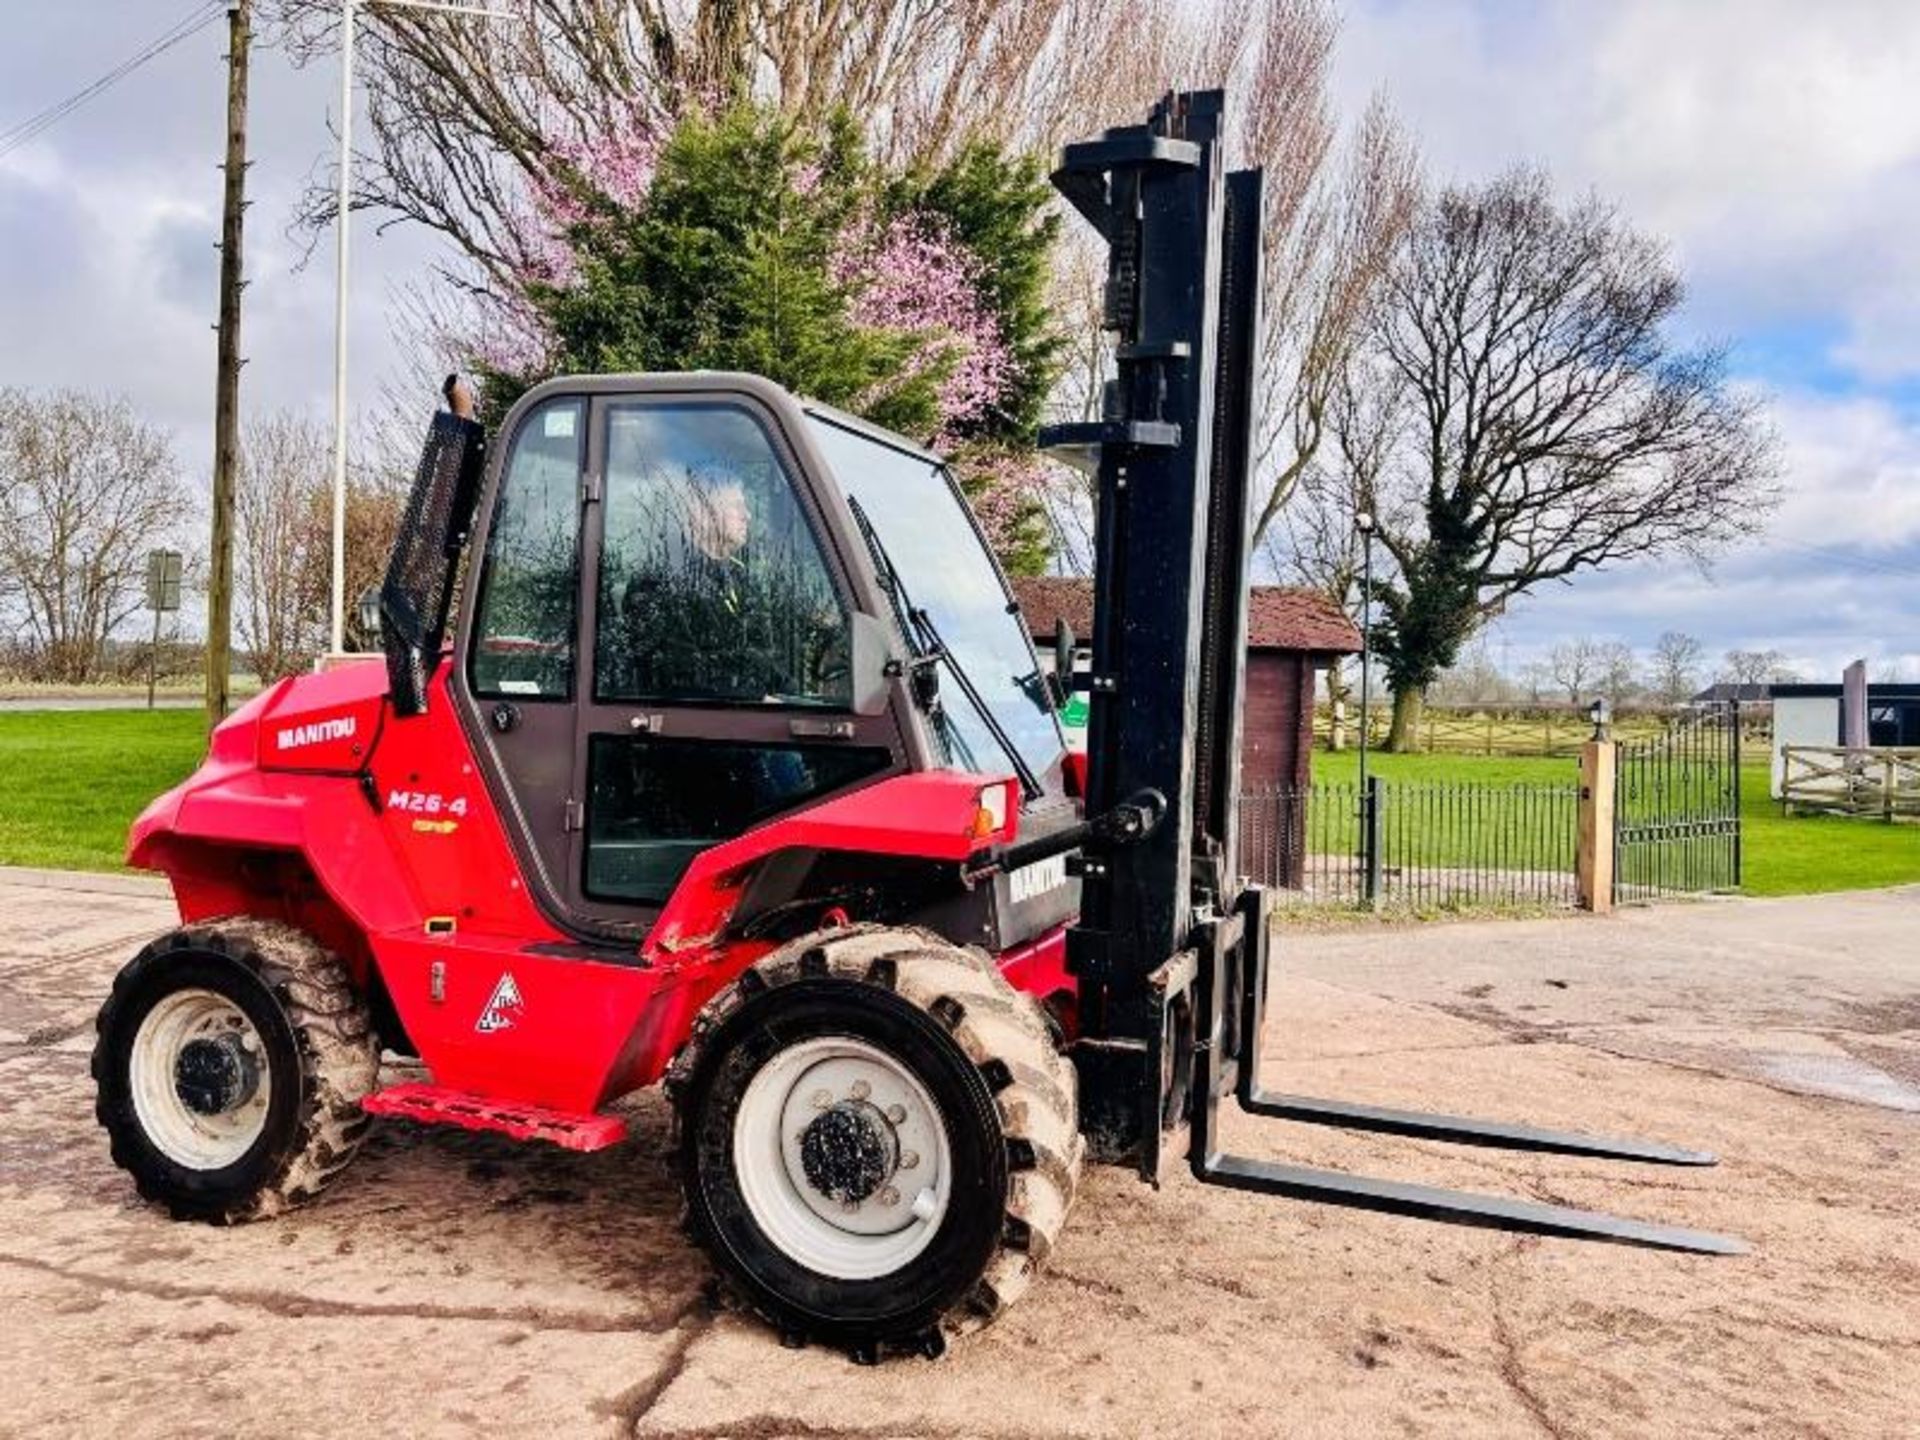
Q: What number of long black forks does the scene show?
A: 2